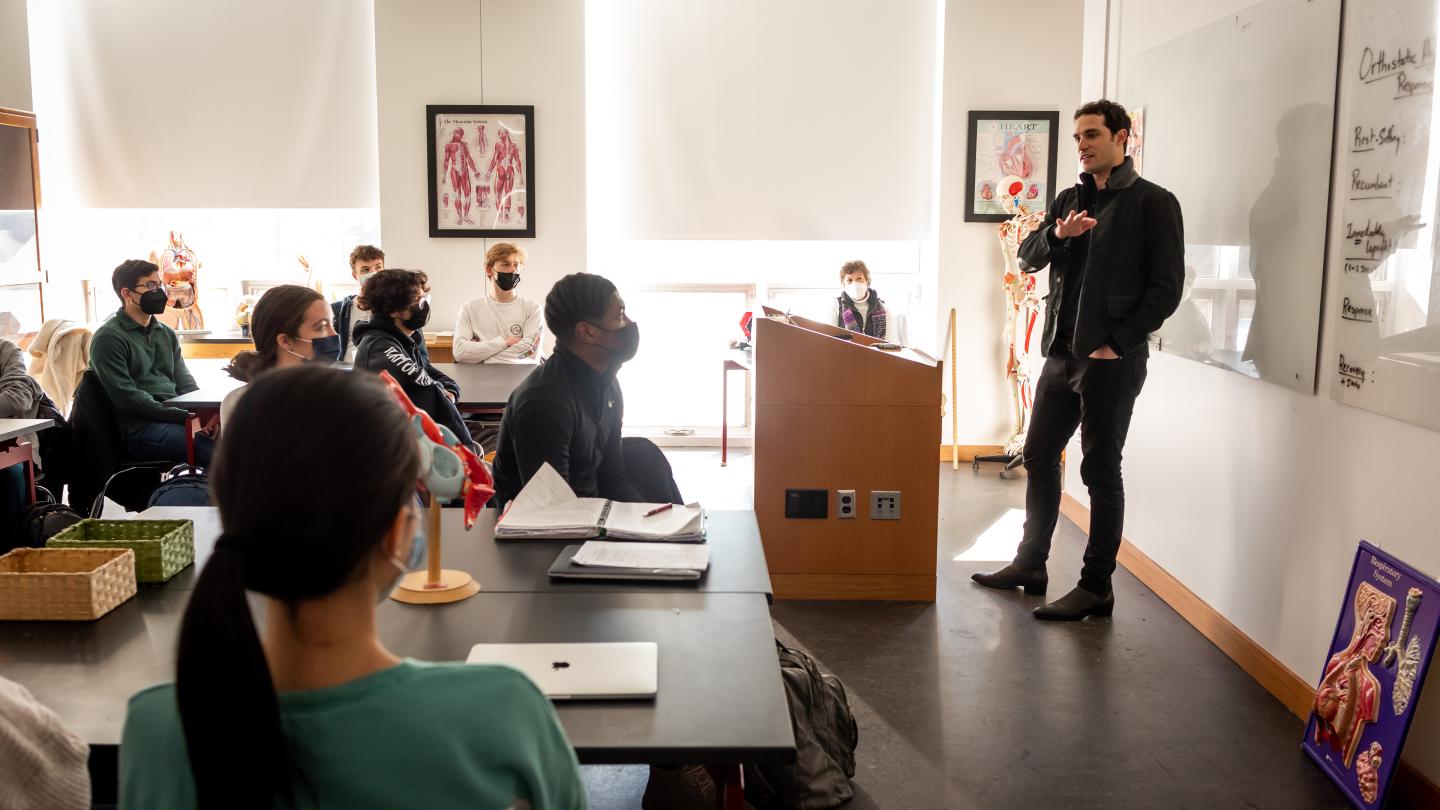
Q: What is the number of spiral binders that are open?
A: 1